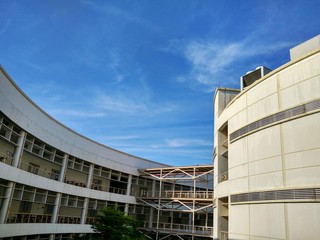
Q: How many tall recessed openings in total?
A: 2